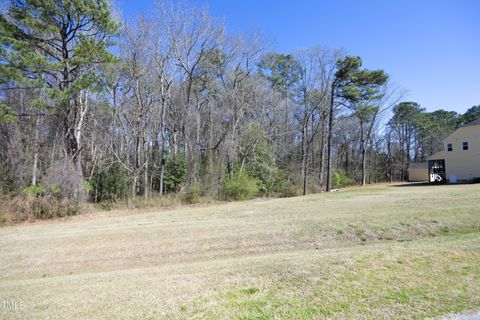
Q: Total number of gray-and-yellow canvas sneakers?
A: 0